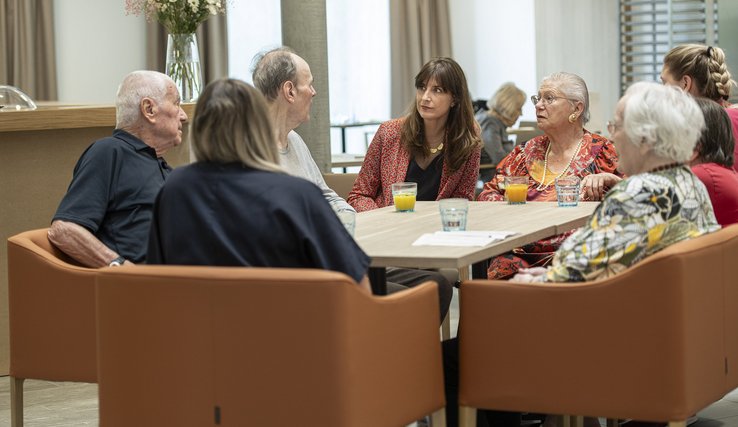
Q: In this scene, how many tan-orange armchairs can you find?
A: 3